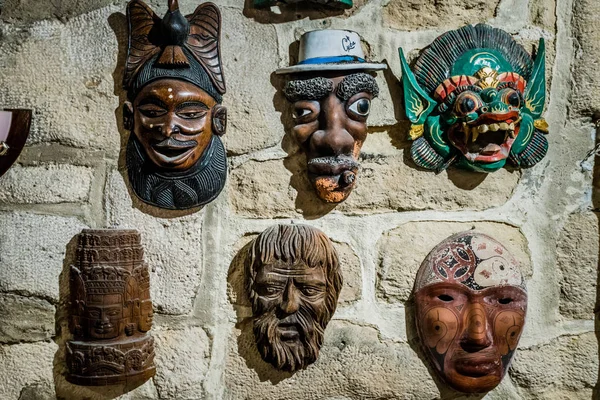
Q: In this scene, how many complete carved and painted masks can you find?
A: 6